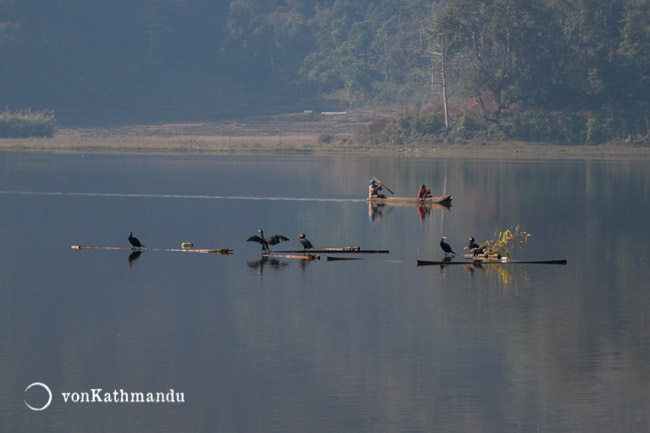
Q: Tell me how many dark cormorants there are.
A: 5